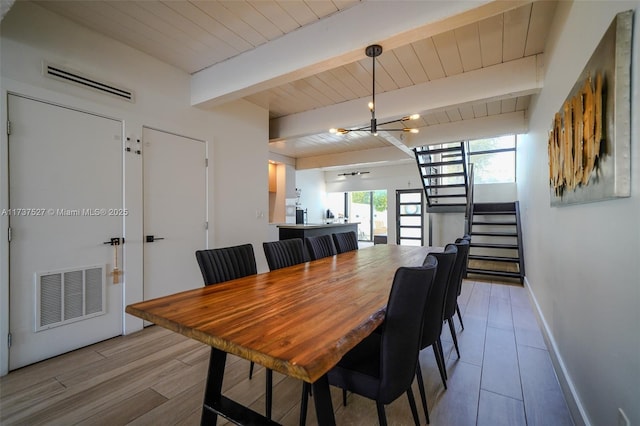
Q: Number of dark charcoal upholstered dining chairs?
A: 8